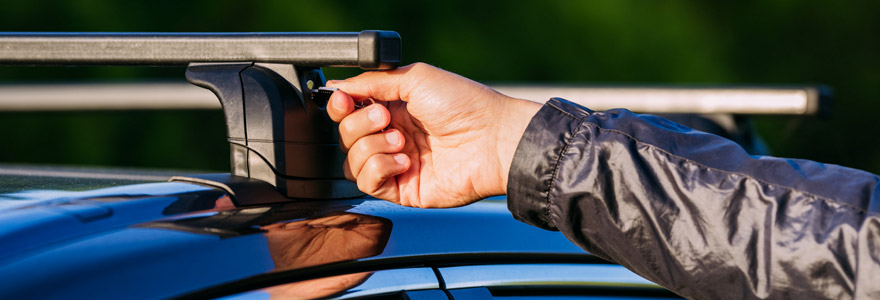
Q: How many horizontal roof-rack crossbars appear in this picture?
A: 2